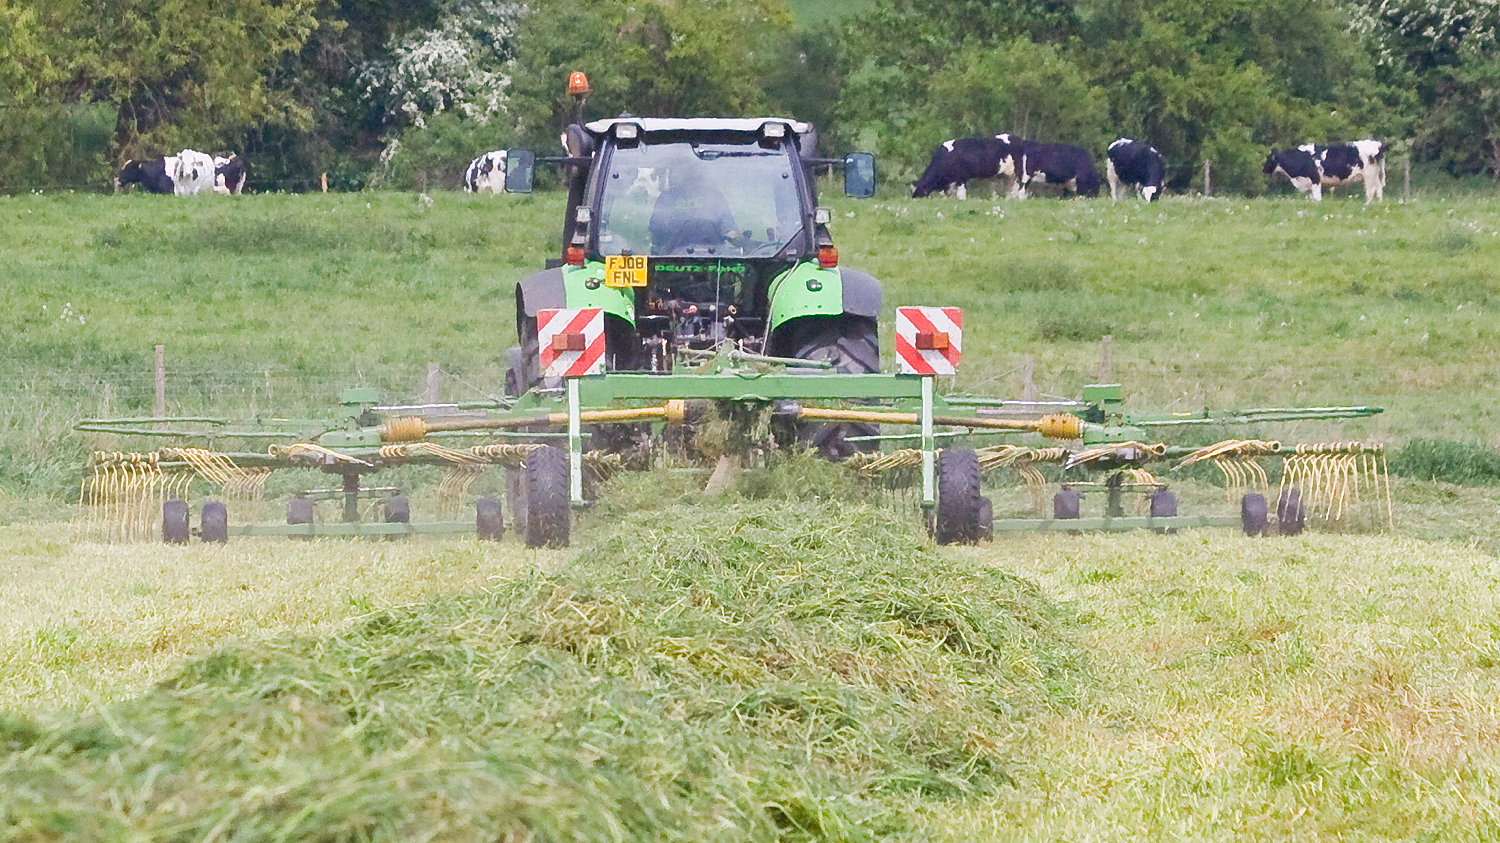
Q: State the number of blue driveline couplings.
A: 0